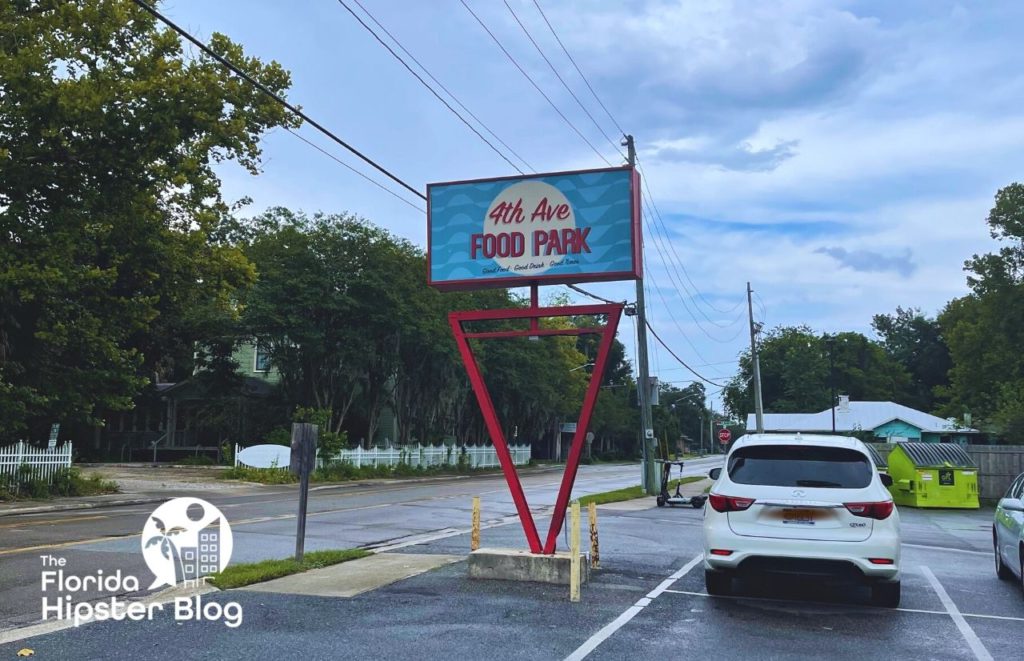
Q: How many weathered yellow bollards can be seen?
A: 3